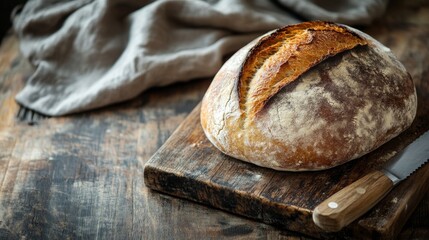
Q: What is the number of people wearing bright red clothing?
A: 0